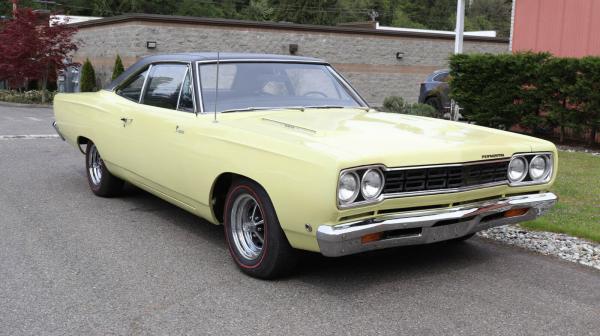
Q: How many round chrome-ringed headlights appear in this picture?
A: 4